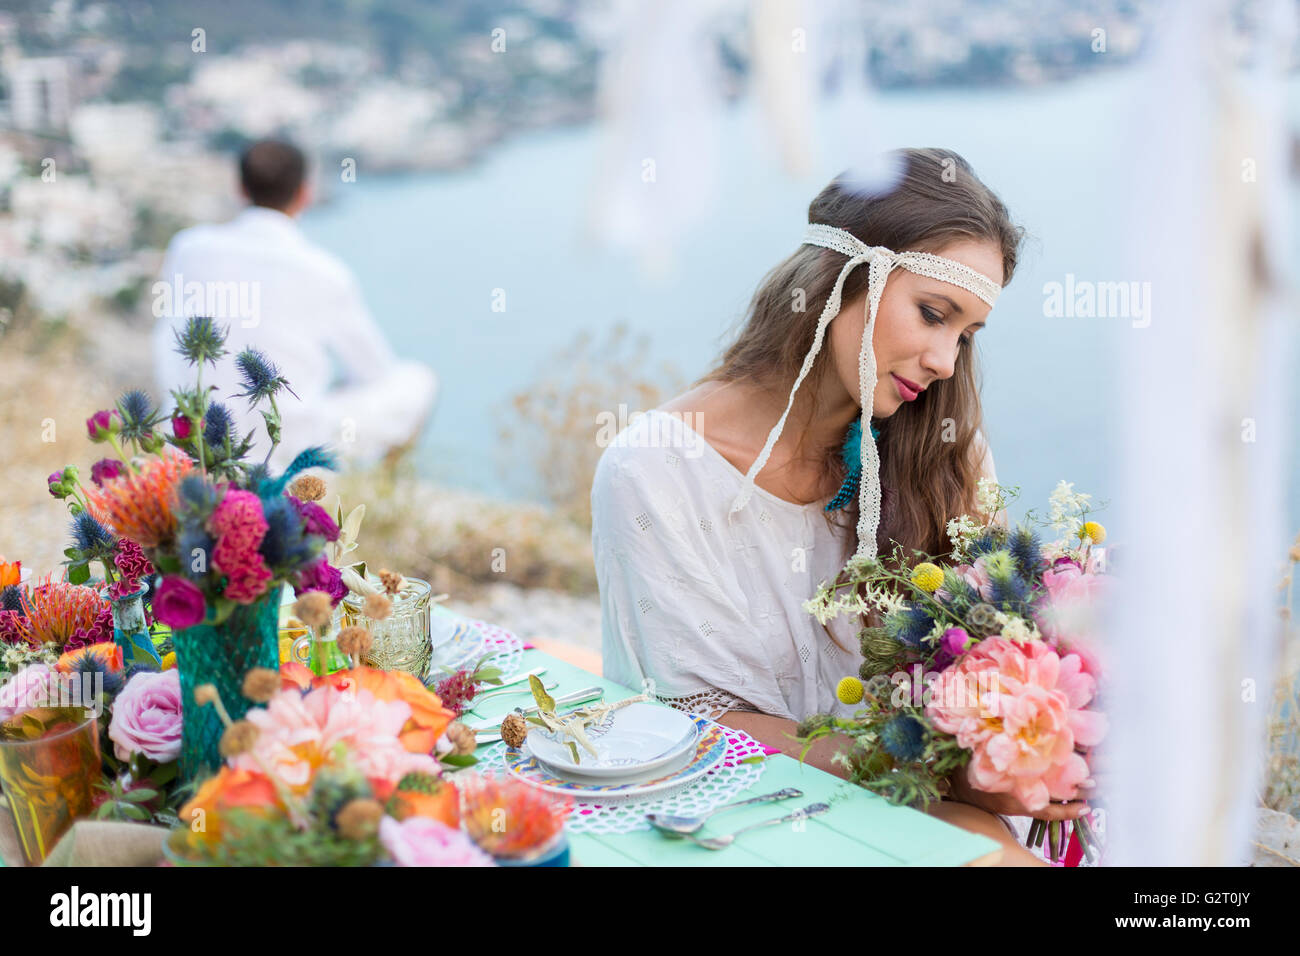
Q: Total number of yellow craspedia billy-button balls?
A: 3